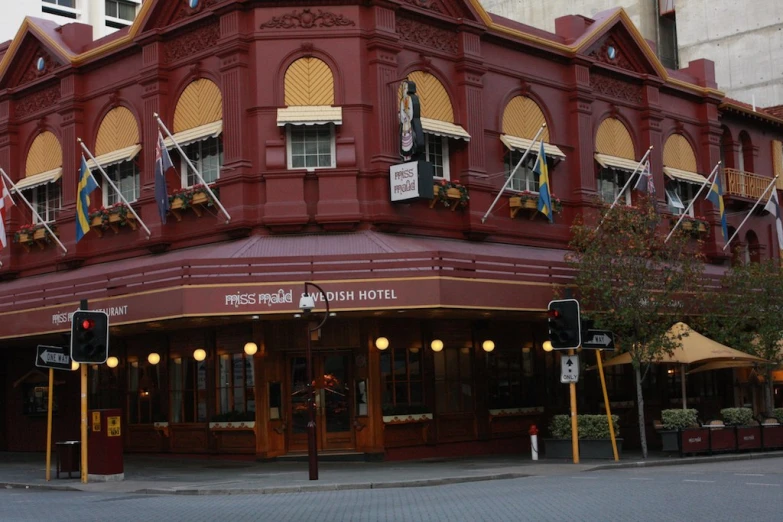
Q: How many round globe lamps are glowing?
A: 9